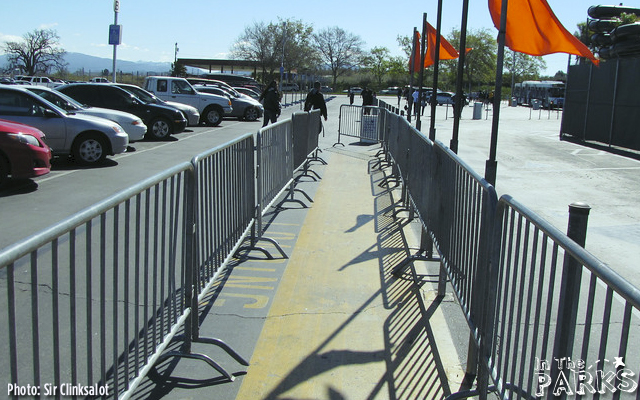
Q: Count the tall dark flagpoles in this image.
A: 5